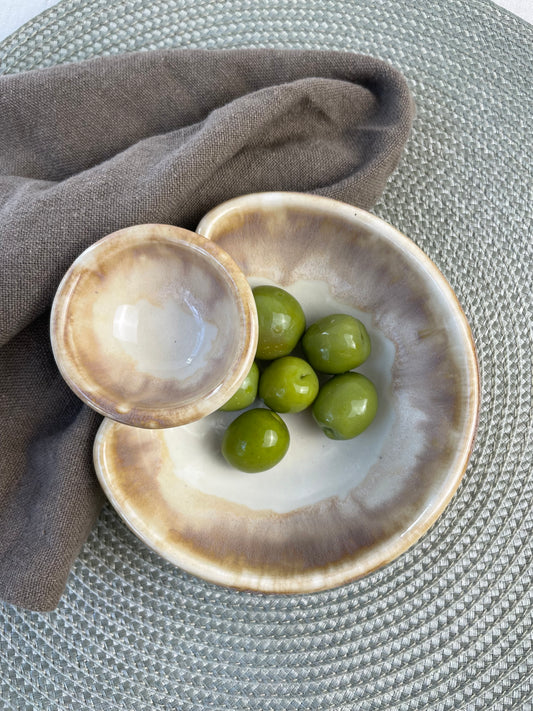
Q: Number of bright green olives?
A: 6